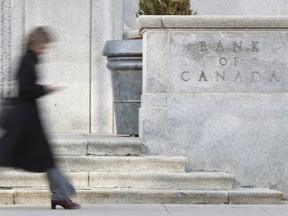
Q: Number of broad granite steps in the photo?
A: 4